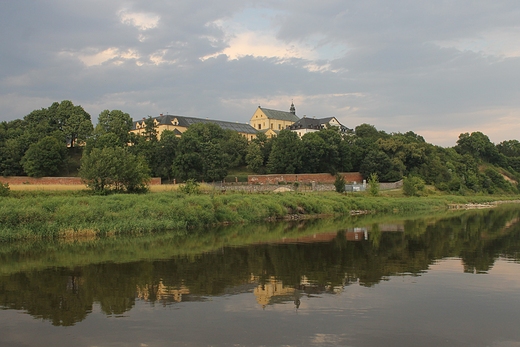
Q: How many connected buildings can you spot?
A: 3